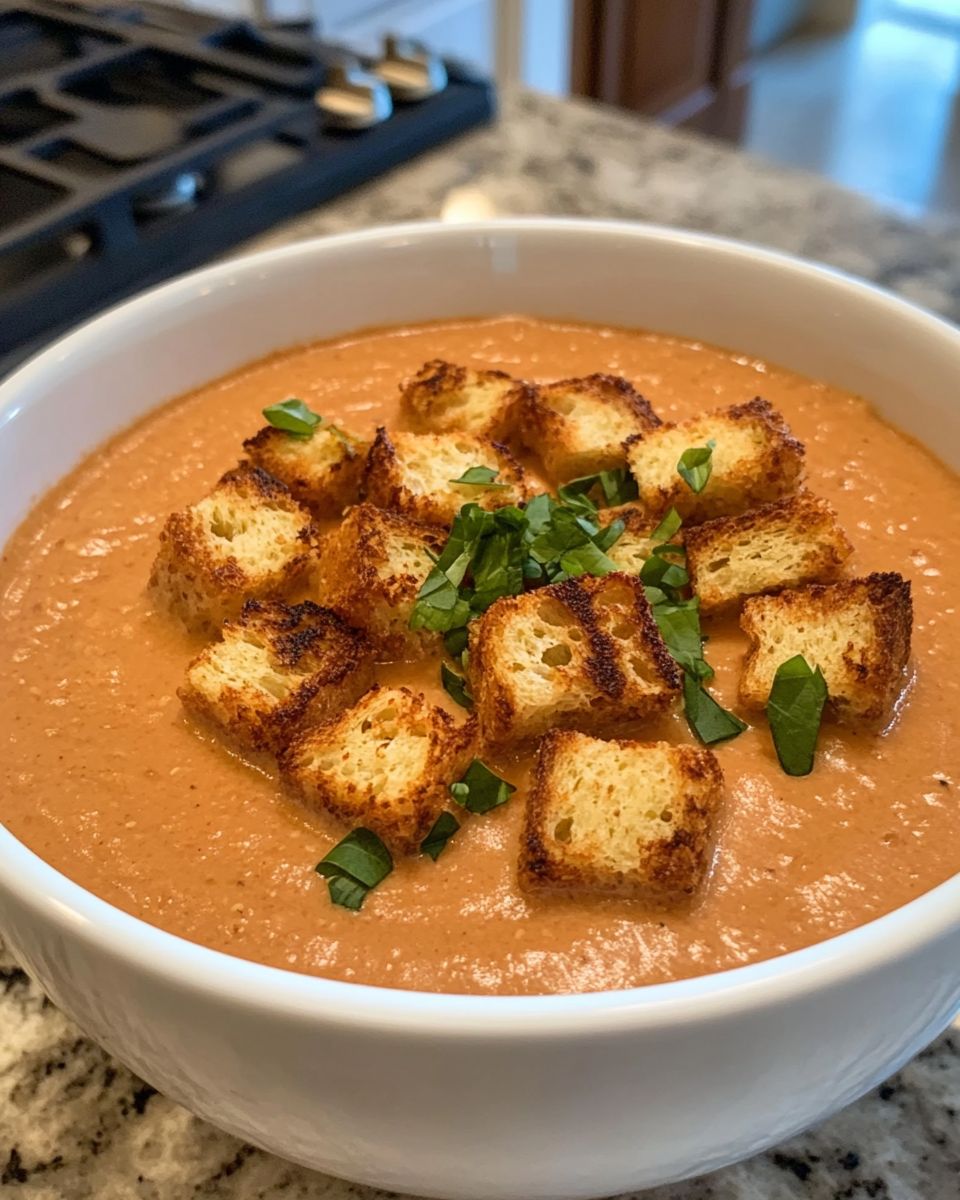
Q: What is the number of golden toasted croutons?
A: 14